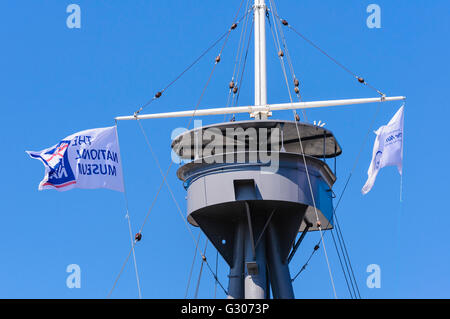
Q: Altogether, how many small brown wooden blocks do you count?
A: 15